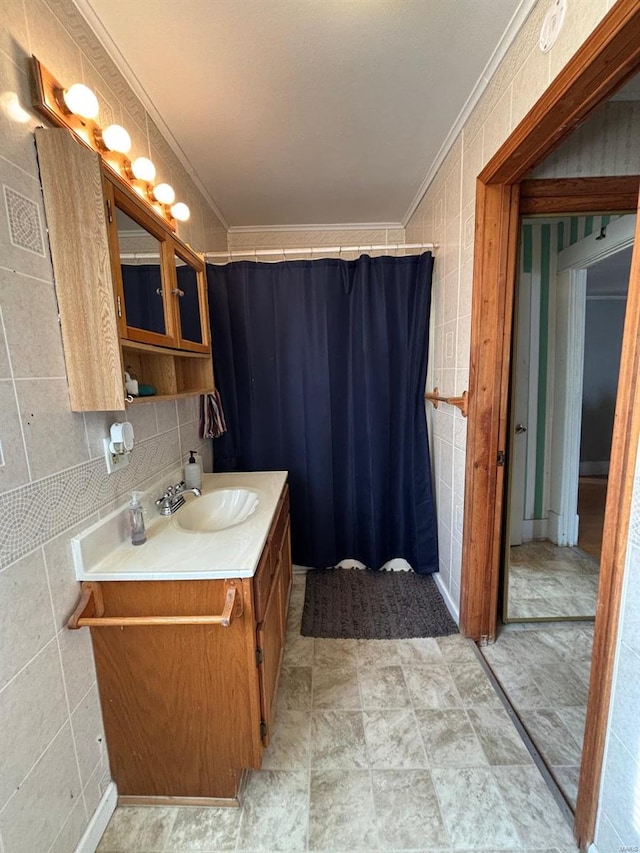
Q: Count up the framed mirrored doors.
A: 2